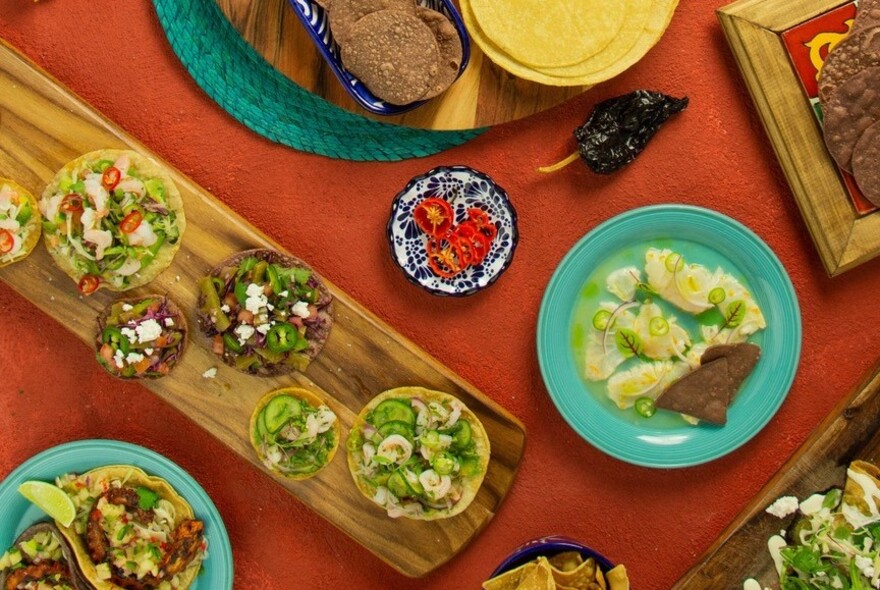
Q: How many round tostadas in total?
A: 6